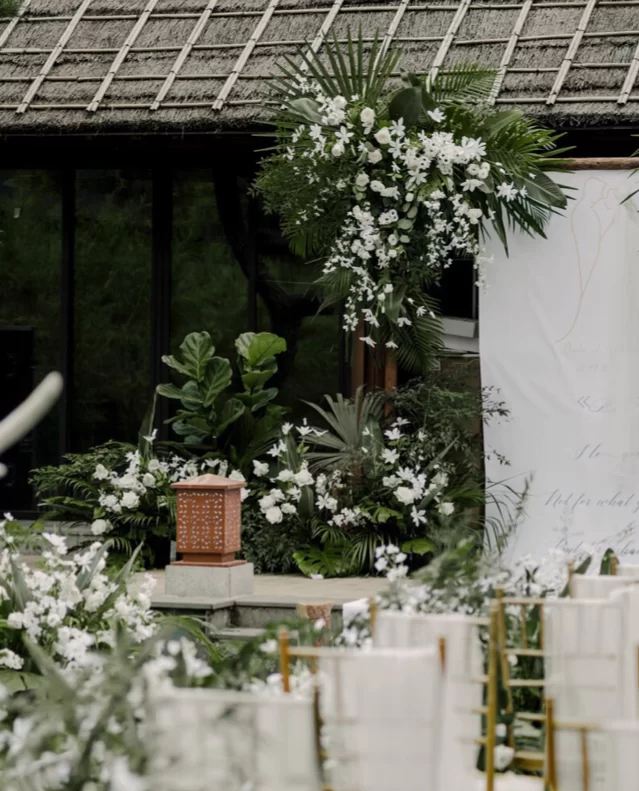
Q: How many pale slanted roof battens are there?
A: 11